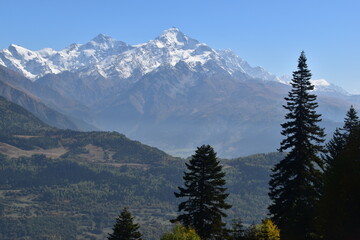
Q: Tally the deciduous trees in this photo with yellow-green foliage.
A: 2